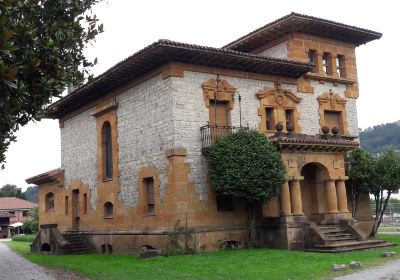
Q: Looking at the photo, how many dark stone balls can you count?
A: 4